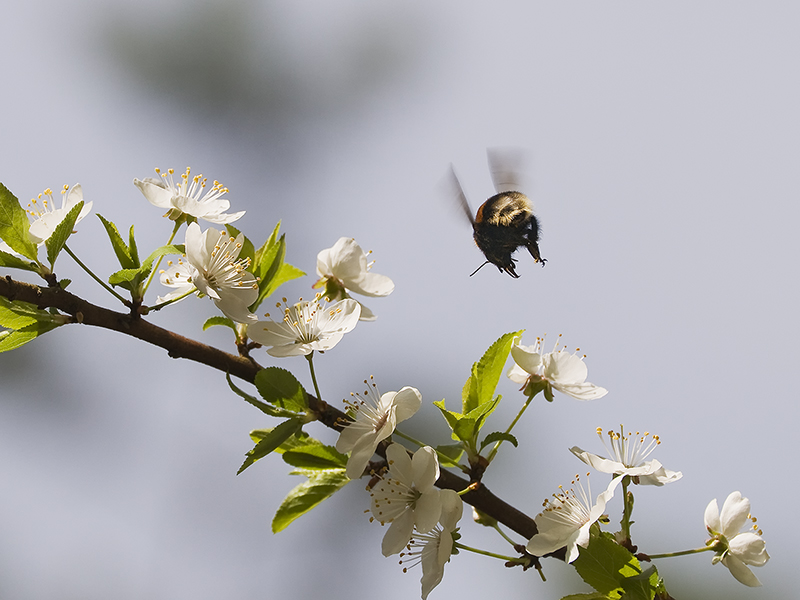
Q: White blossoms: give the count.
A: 13